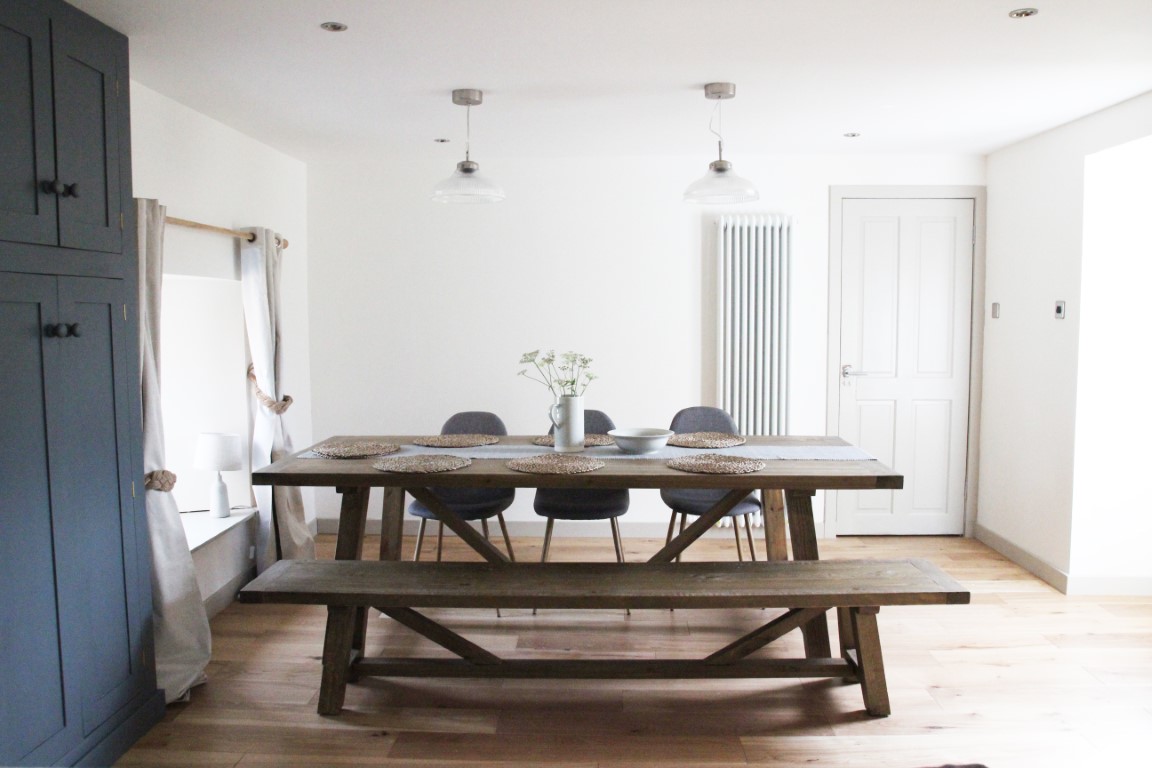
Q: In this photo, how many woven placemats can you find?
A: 7